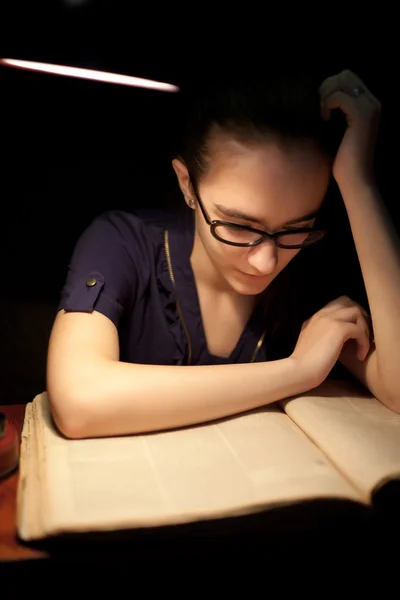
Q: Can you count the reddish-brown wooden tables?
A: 1